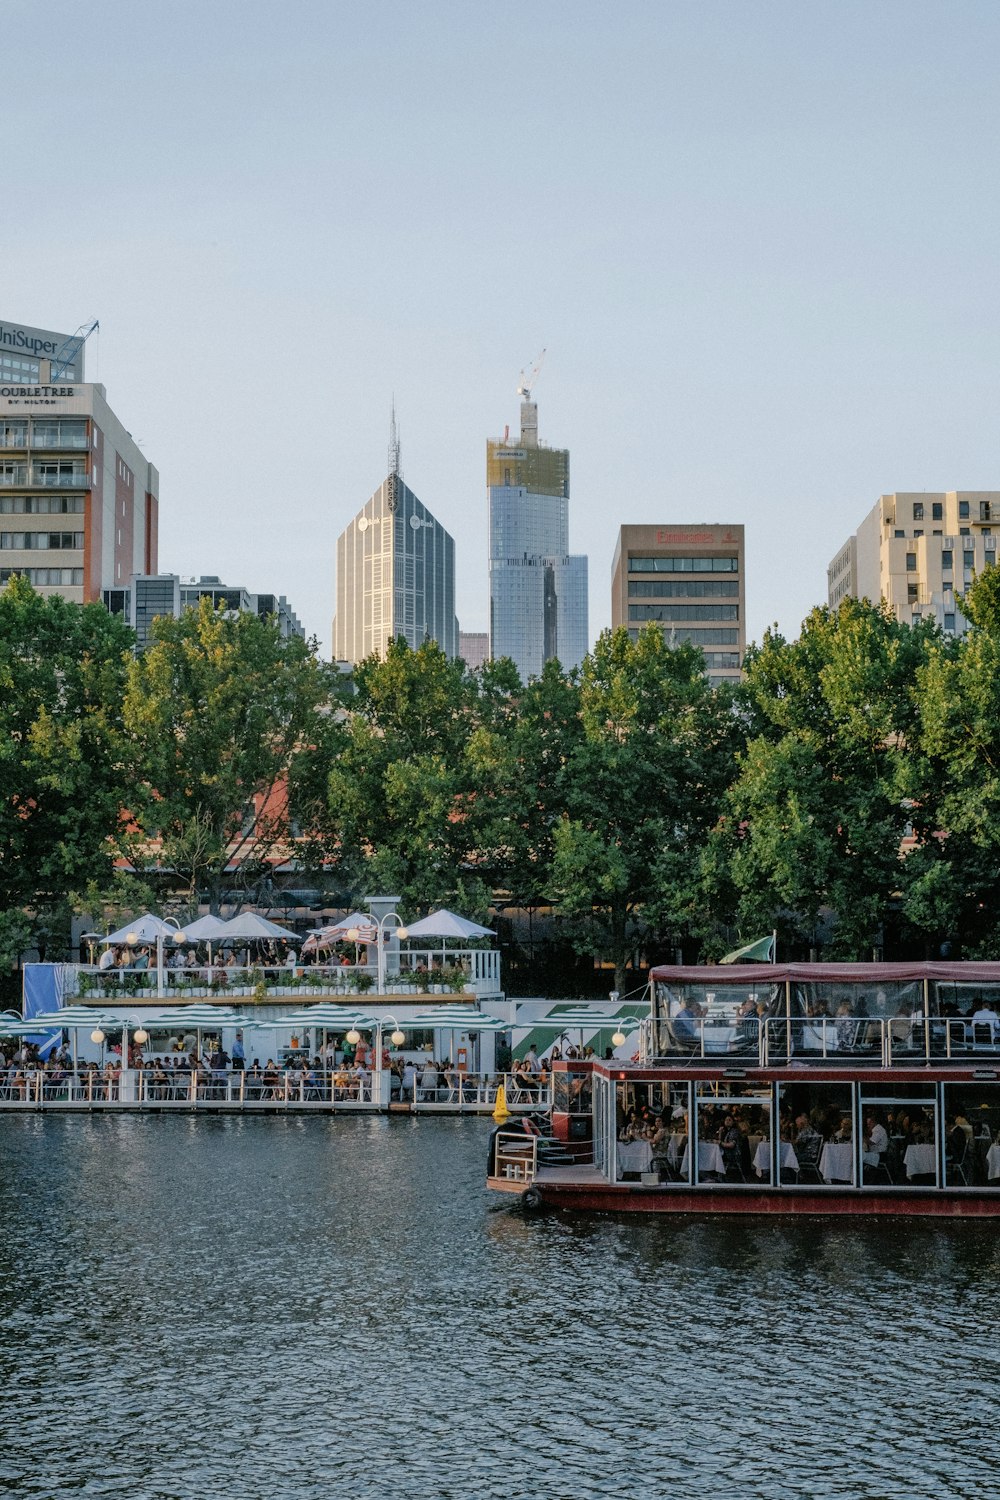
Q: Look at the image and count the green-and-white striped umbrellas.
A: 6